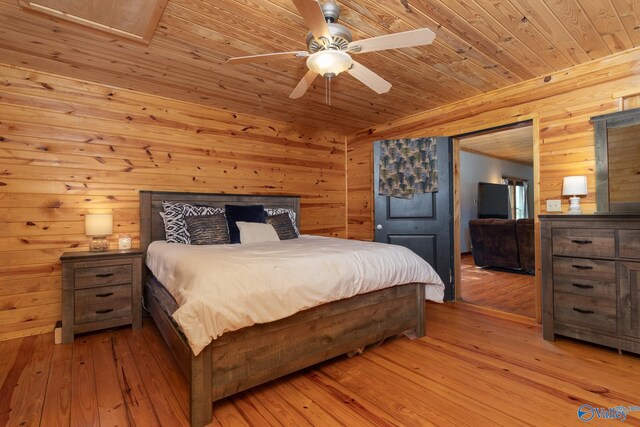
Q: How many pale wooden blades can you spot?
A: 5